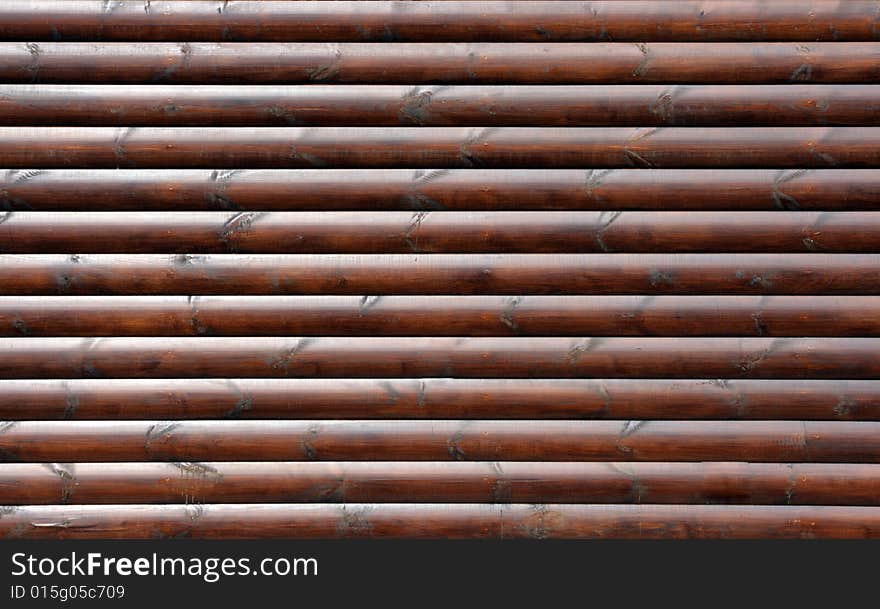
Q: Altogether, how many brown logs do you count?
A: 13